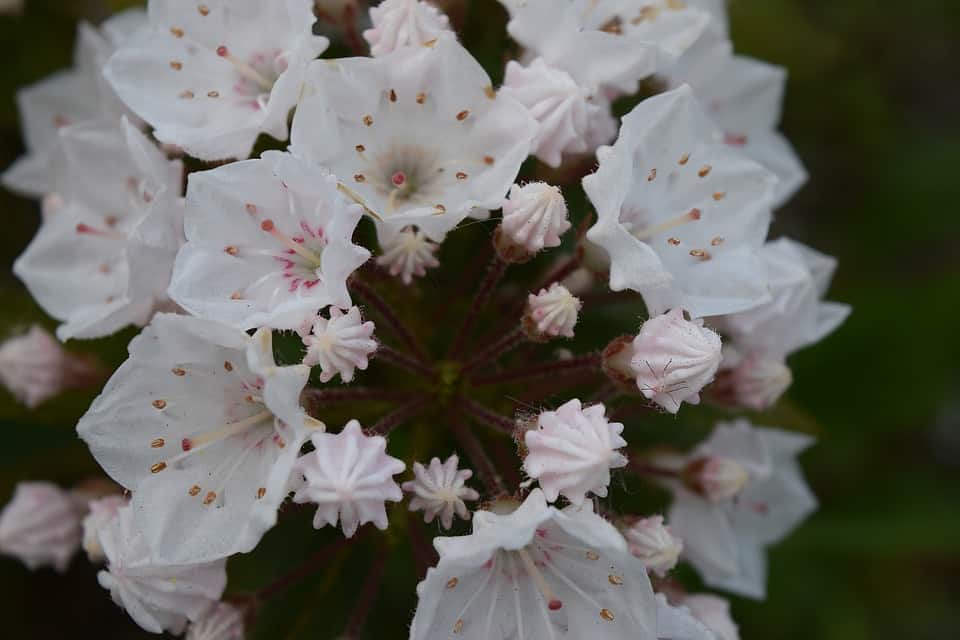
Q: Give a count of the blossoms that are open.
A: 12